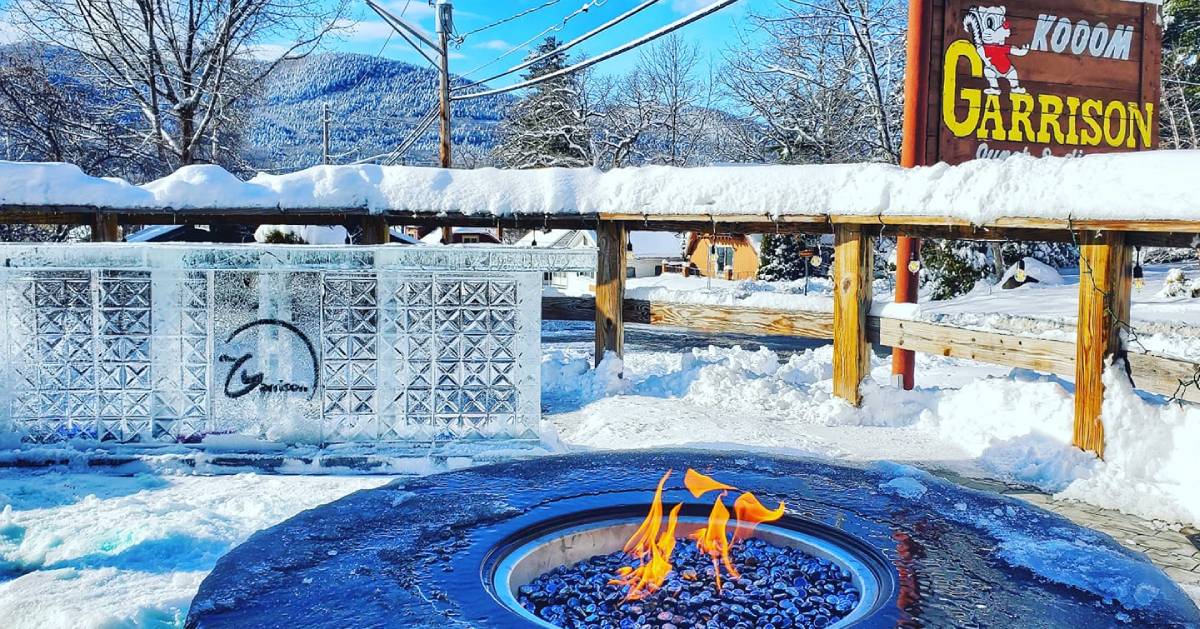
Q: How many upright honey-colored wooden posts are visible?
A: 3